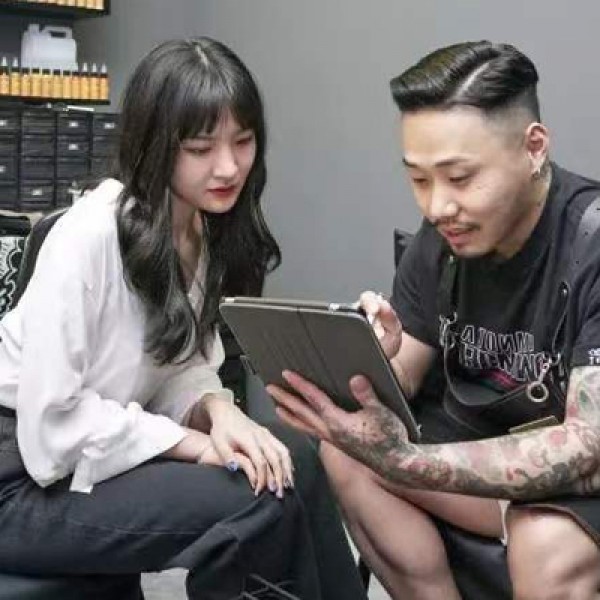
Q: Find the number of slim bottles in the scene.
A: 11